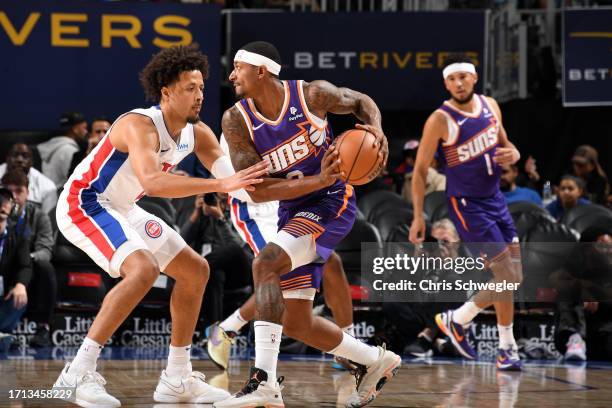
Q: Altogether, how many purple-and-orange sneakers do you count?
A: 2